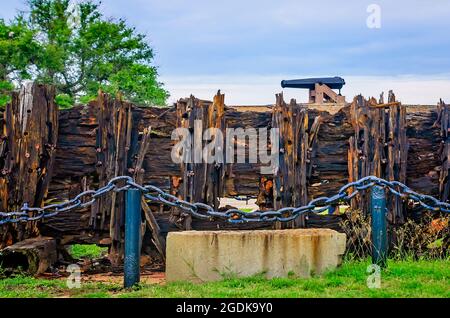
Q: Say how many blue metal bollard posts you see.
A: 2